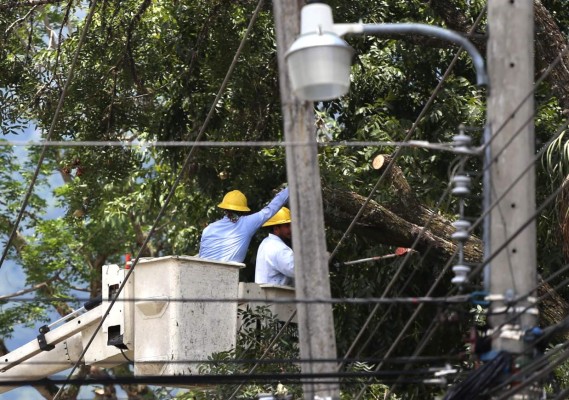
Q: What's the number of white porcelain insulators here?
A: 4